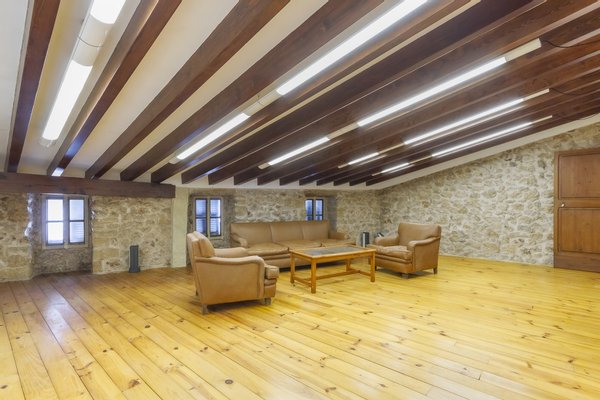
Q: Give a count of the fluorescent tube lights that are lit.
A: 10